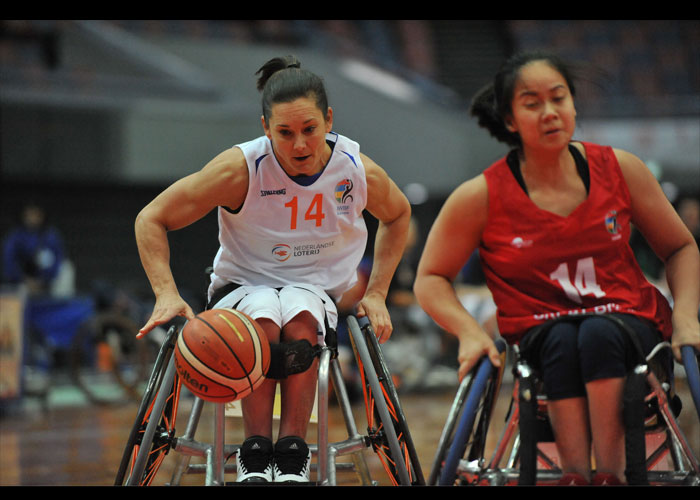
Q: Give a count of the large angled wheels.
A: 4